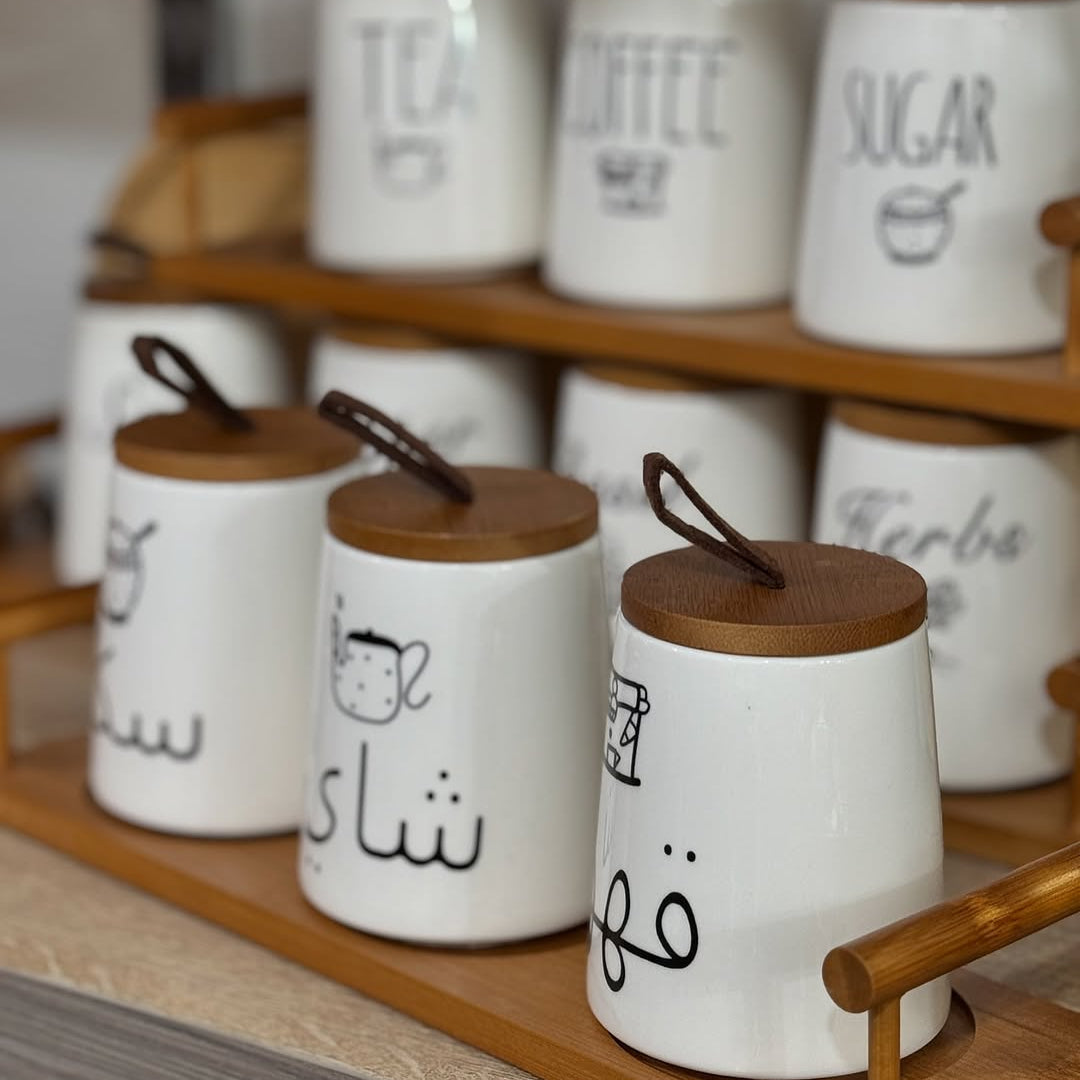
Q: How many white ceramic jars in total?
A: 10